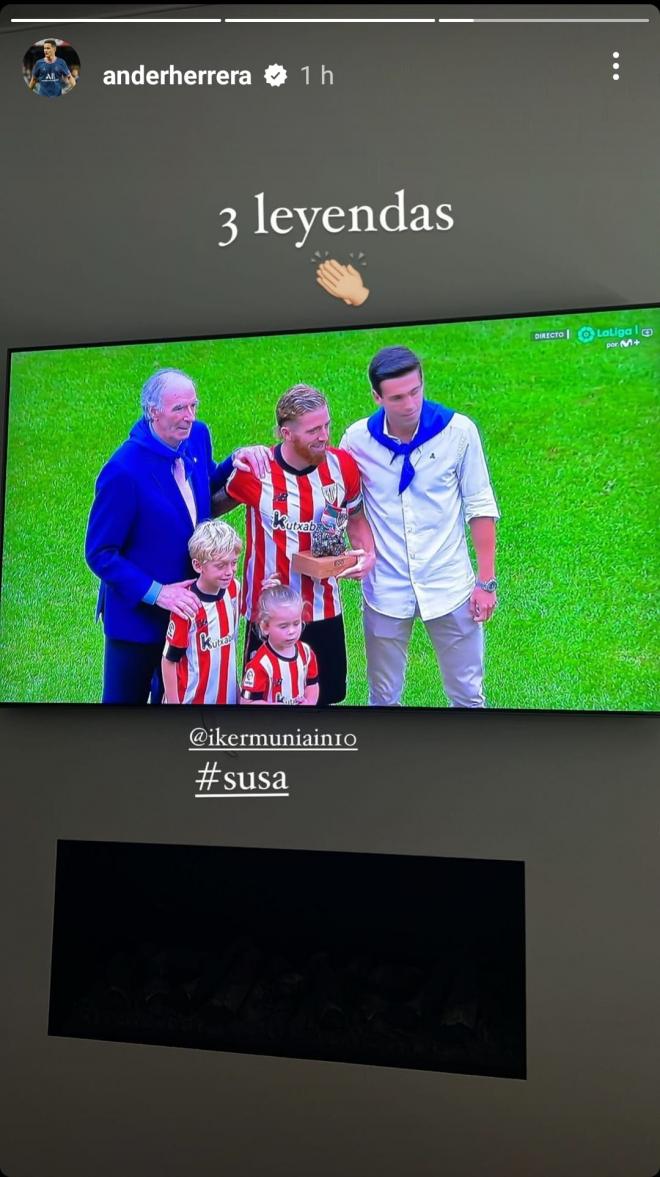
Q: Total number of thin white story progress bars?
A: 3